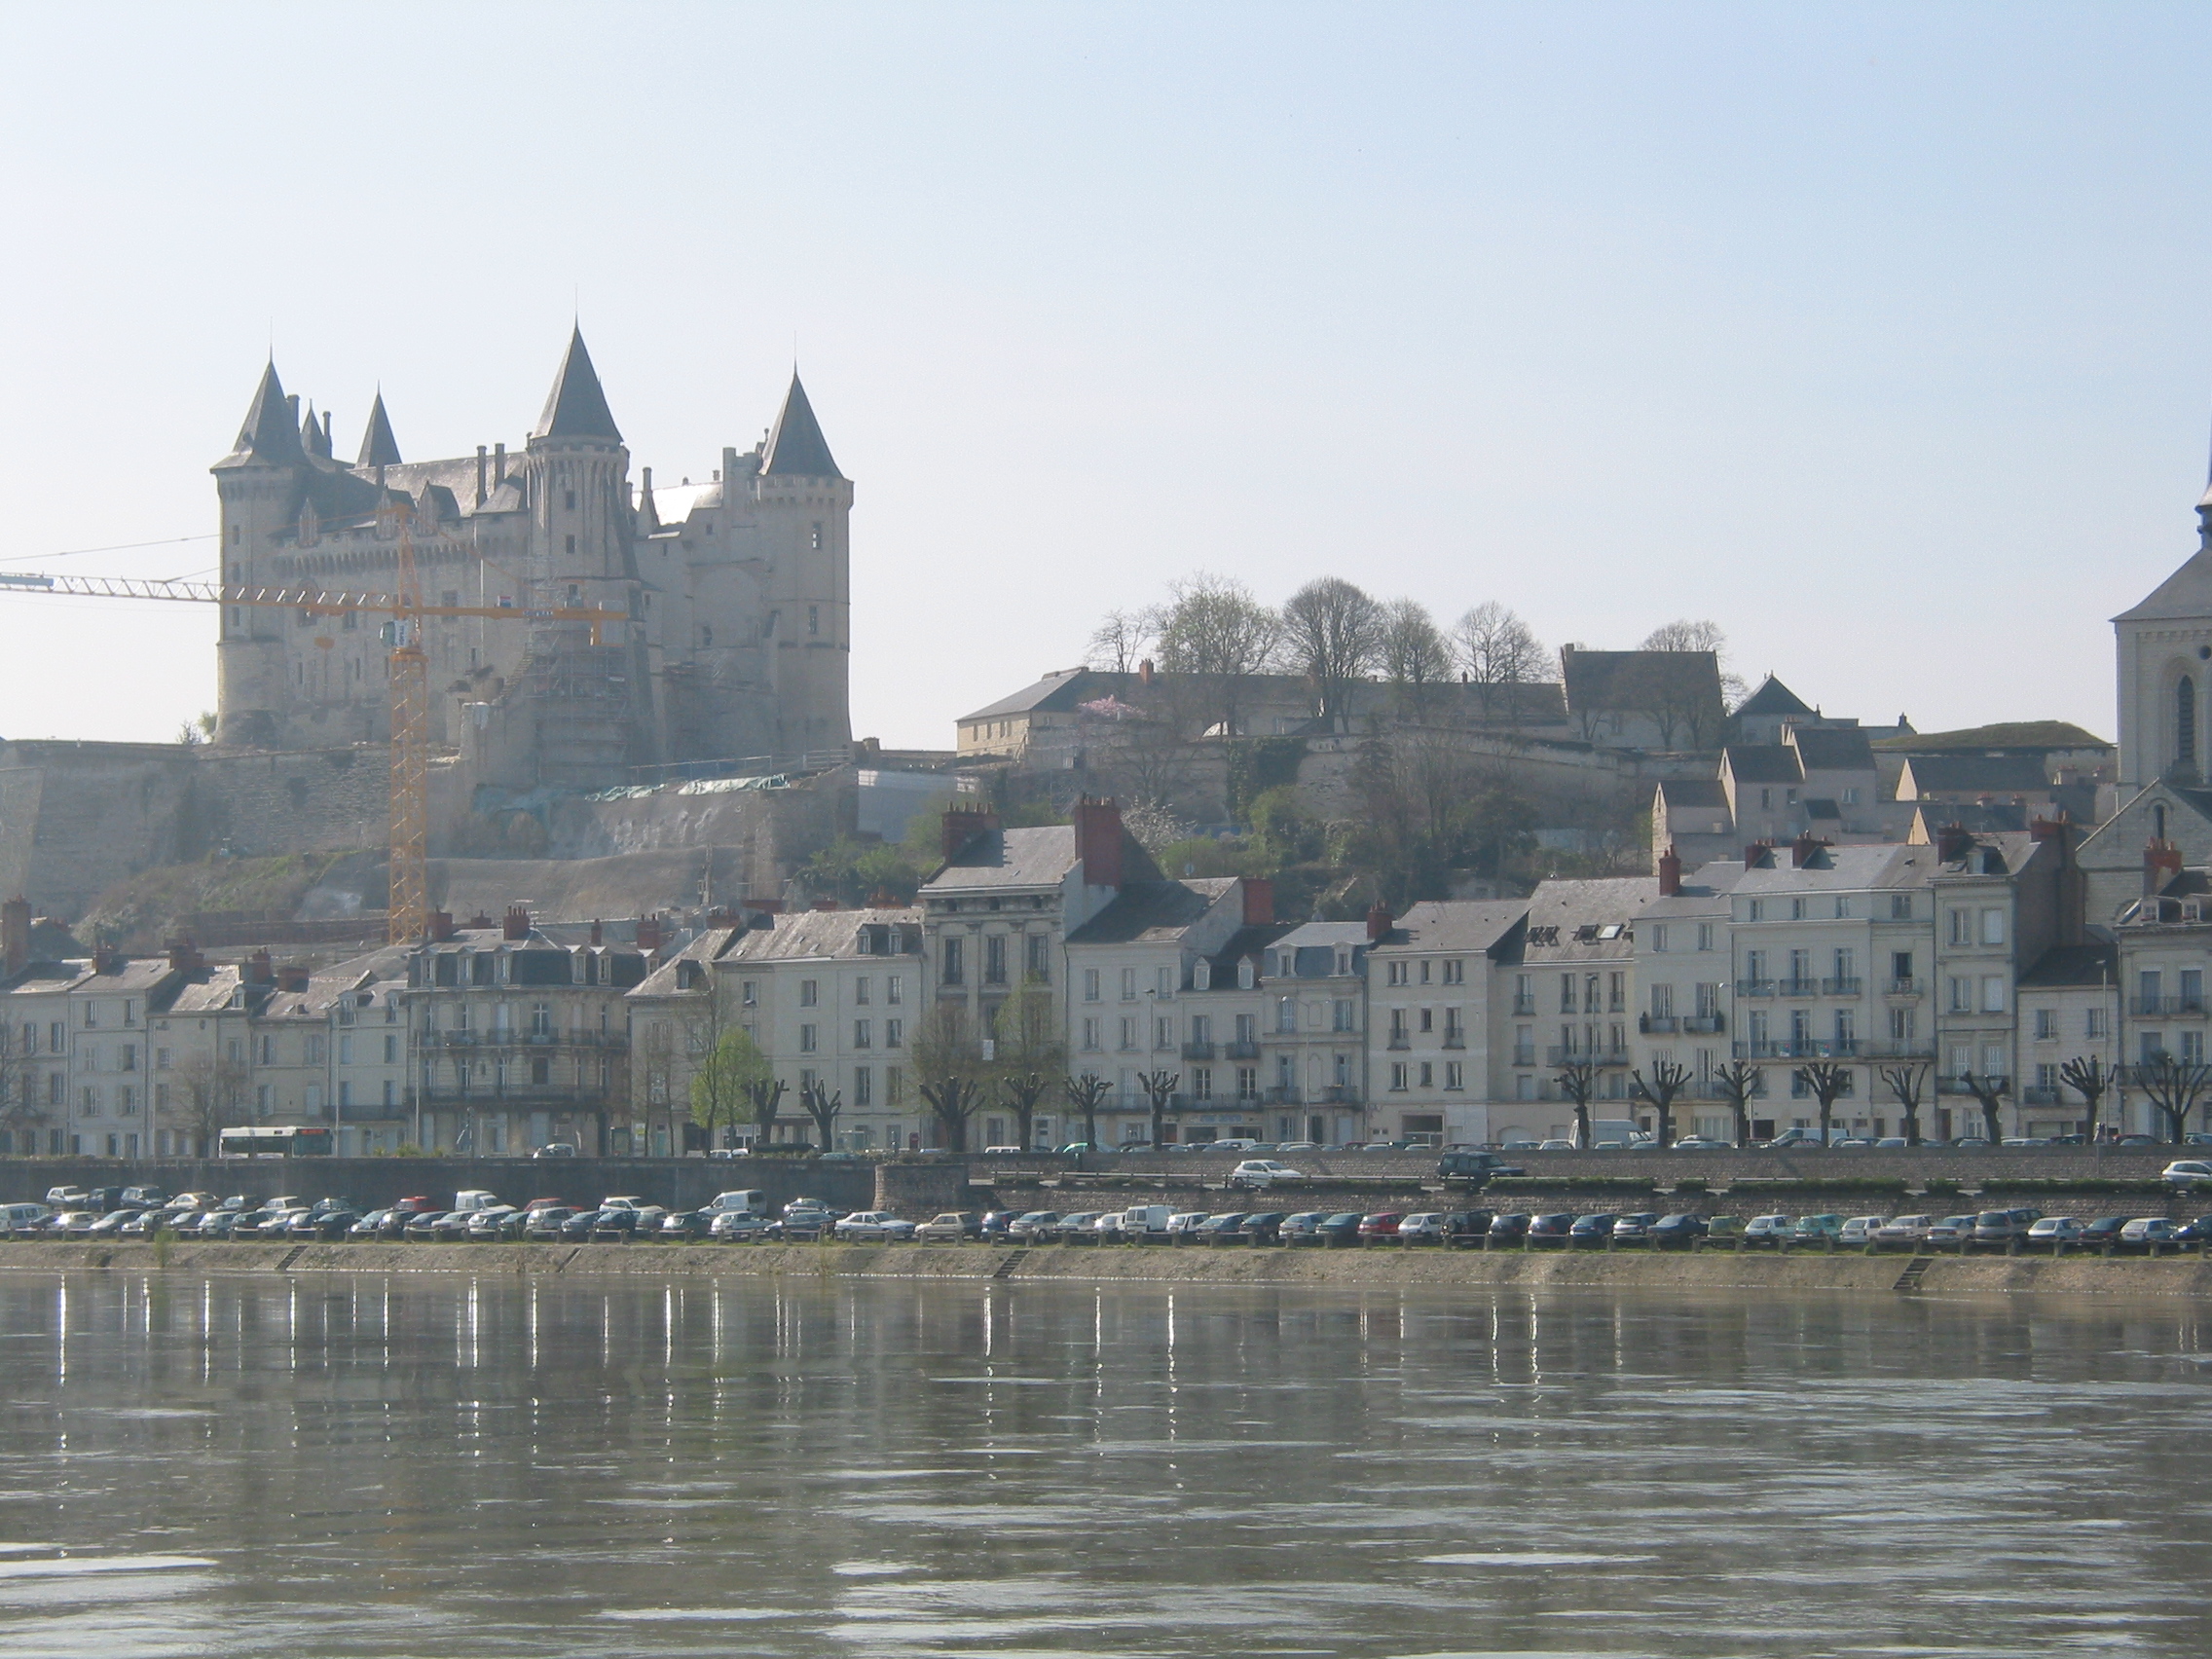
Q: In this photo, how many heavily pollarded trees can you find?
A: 14